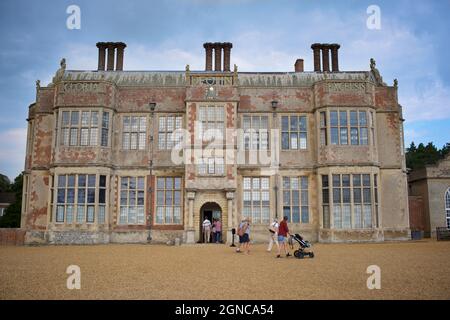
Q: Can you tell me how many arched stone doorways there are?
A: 1